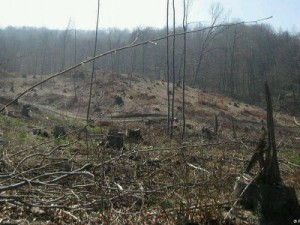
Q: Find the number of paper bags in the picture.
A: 0